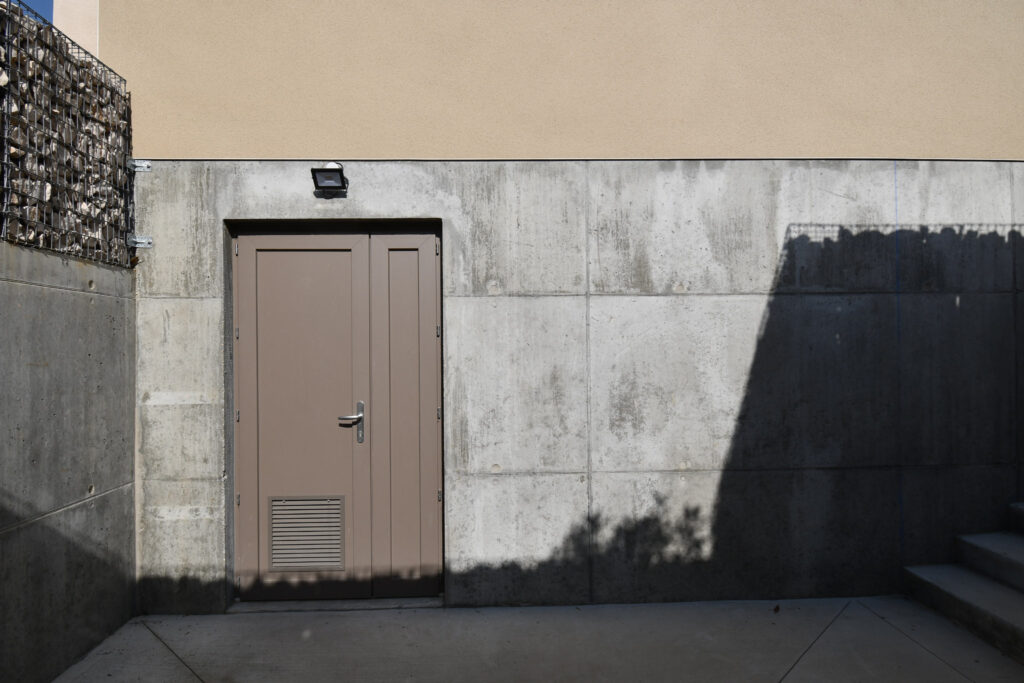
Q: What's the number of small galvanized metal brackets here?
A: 2